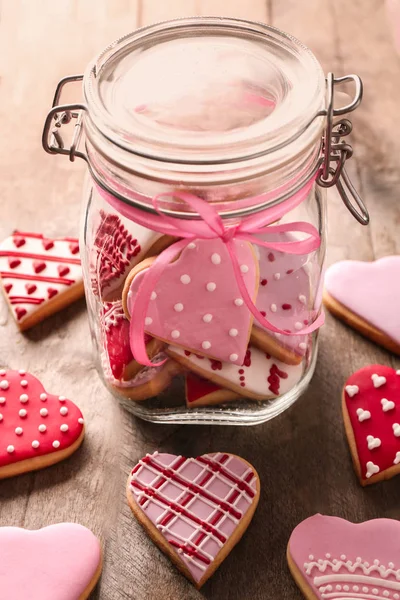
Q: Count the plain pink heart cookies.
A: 2